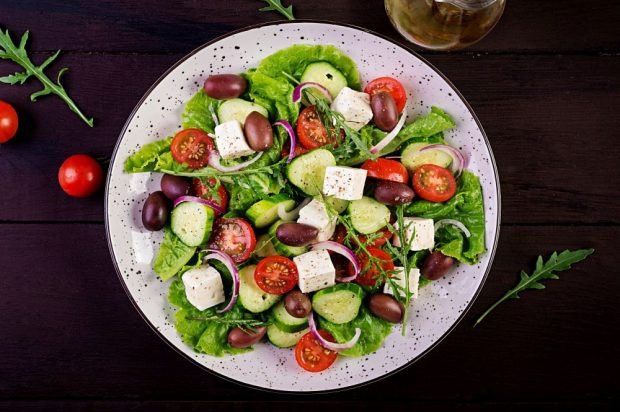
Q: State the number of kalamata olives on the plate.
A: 11